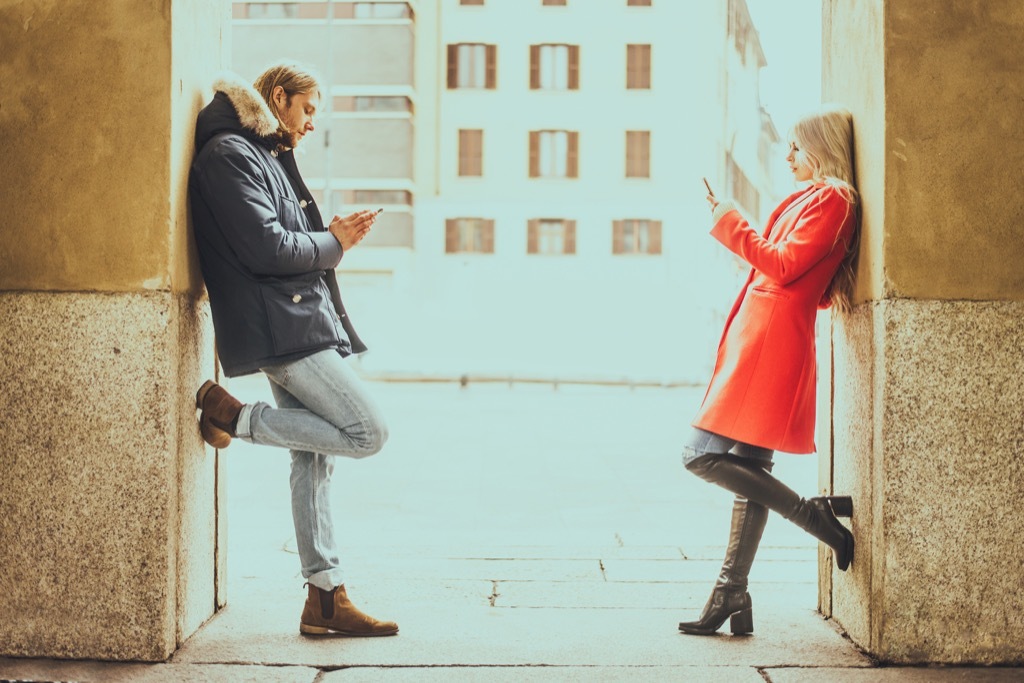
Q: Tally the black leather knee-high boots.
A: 2